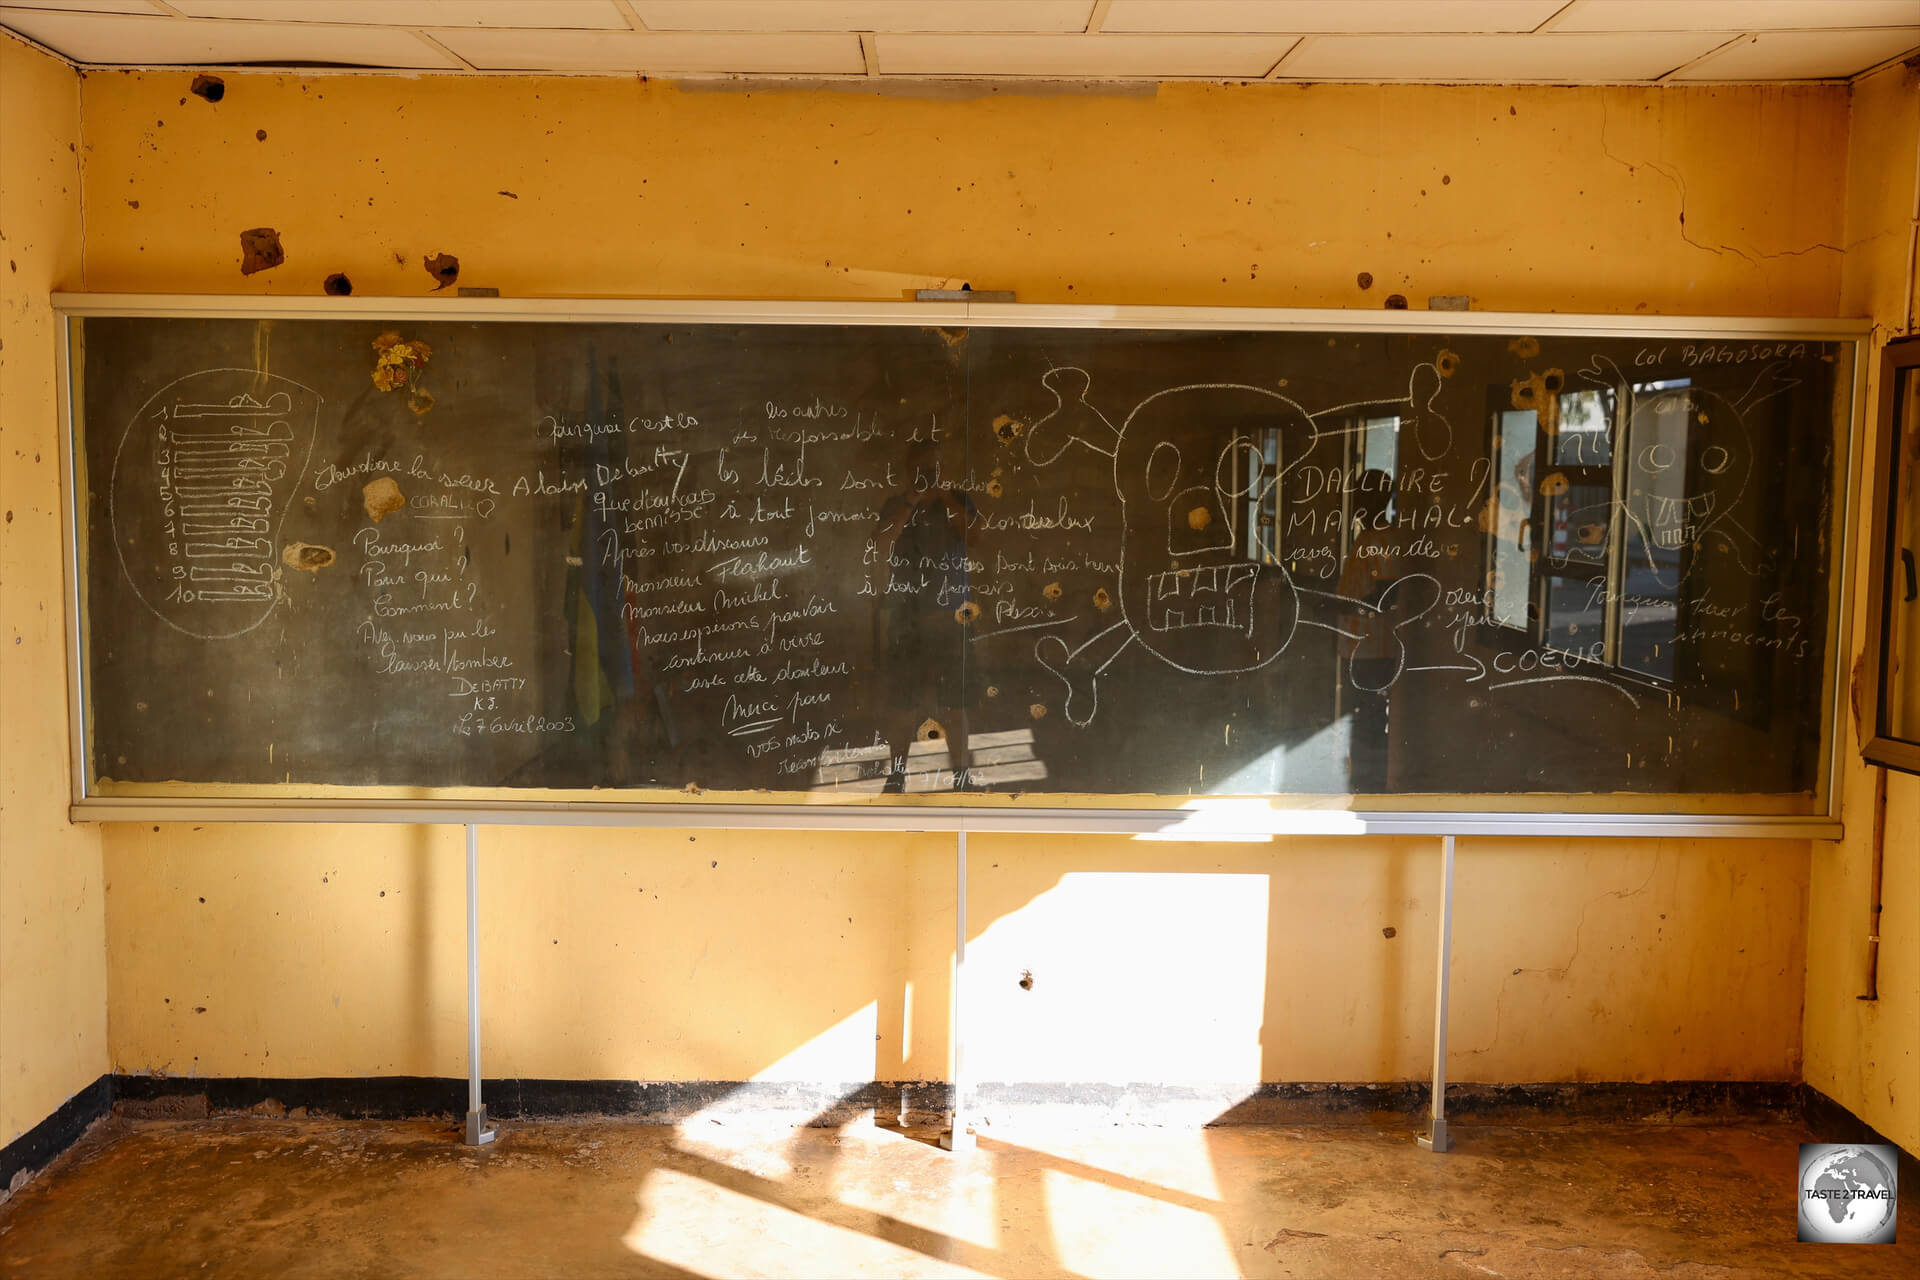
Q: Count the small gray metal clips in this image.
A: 3